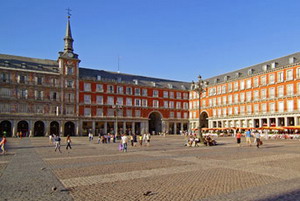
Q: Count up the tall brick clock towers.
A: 1